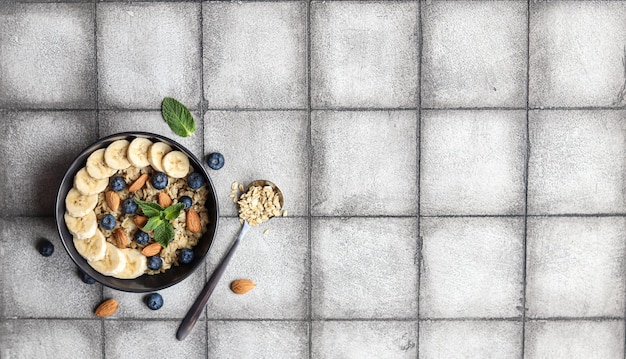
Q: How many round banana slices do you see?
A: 11